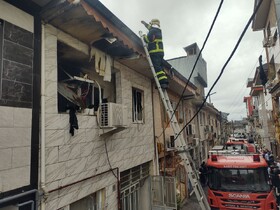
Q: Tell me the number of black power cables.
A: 2